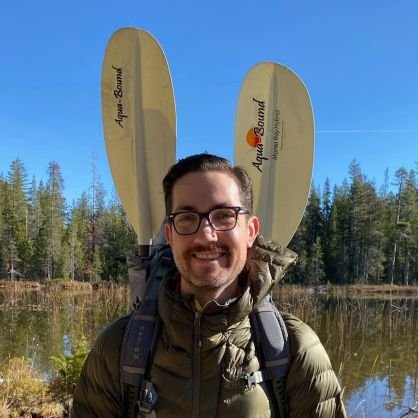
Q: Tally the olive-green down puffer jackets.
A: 1